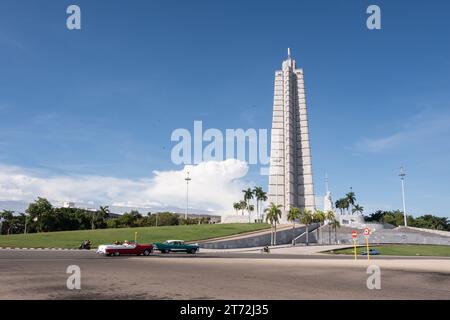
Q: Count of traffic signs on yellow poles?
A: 2